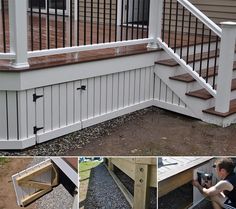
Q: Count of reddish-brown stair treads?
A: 4